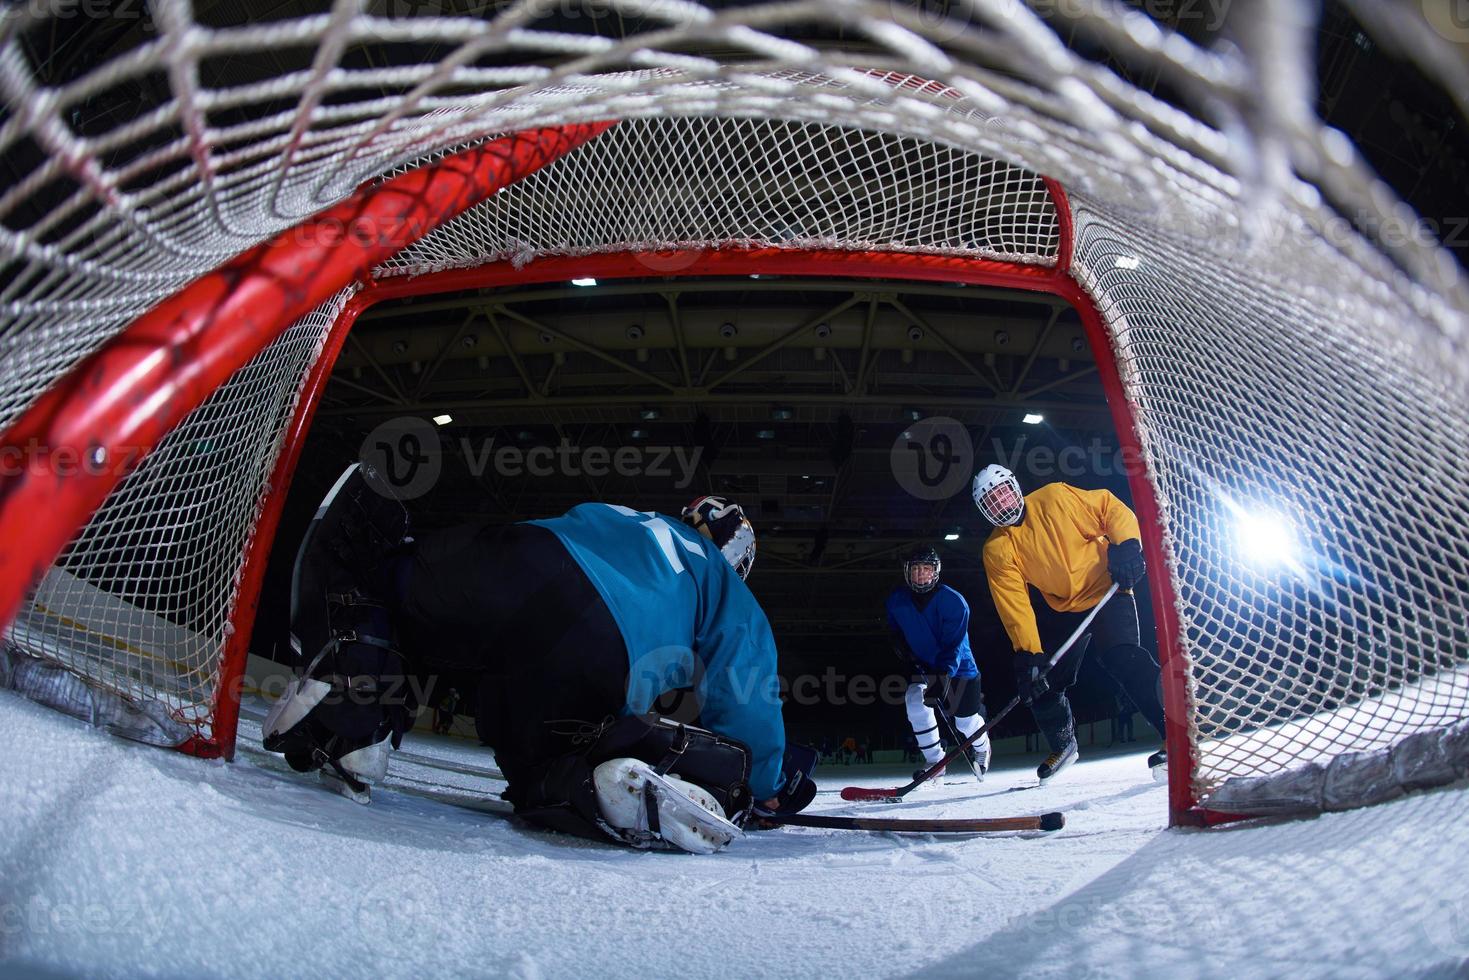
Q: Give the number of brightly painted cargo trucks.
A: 0